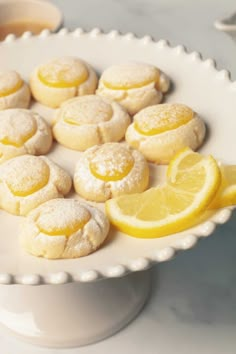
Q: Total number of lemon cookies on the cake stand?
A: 9